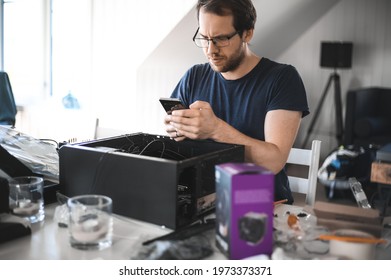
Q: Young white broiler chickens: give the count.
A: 0